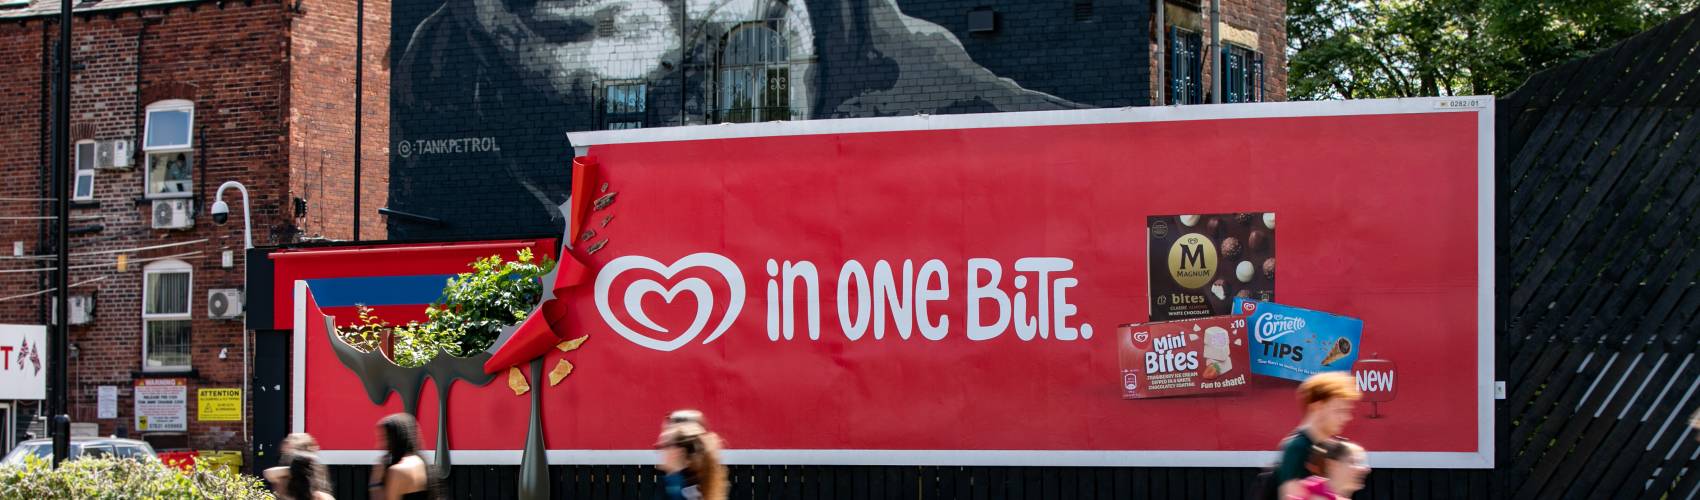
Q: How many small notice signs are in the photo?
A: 3